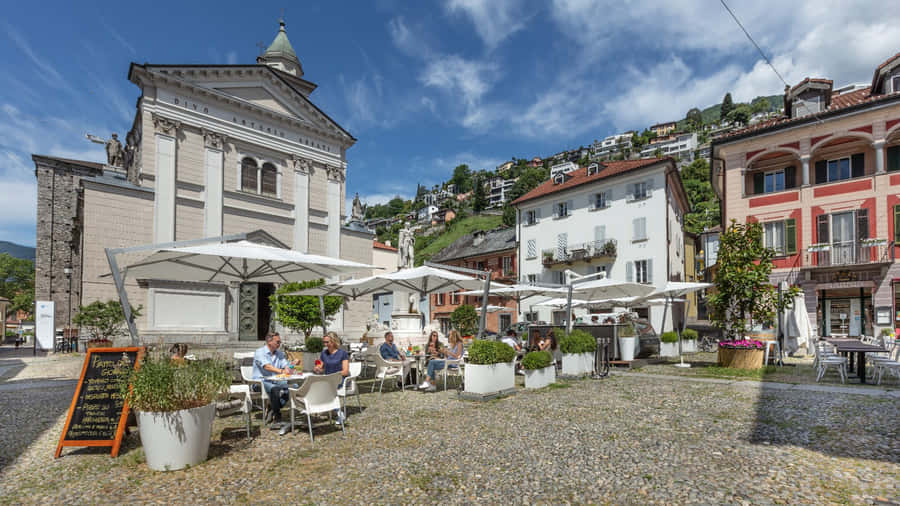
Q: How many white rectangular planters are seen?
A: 5